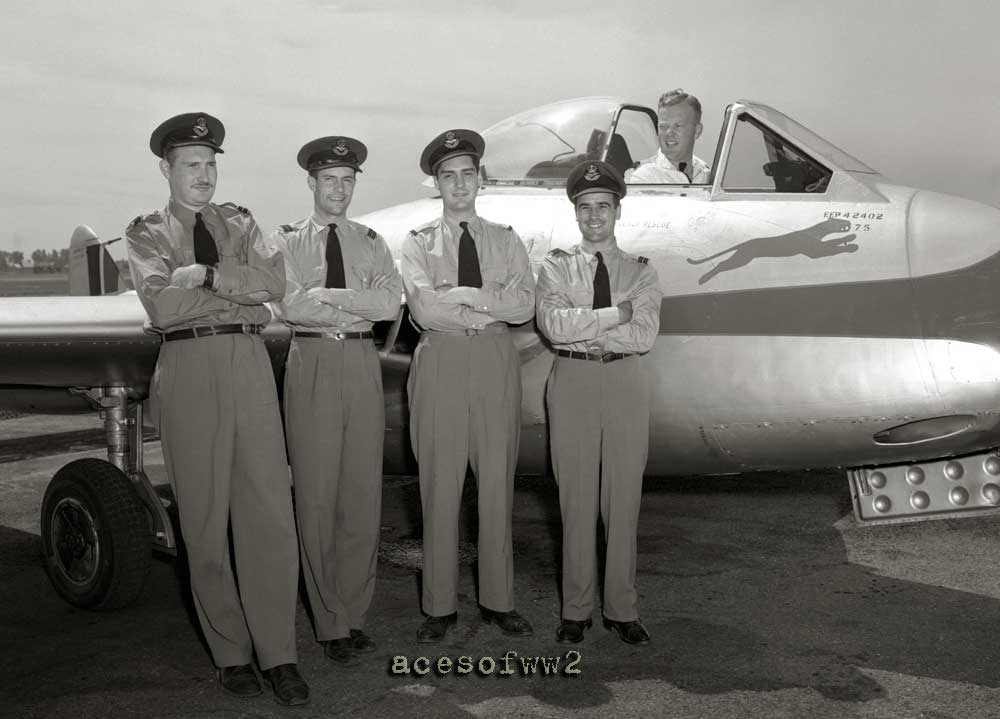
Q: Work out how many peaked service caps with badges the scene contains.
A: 4